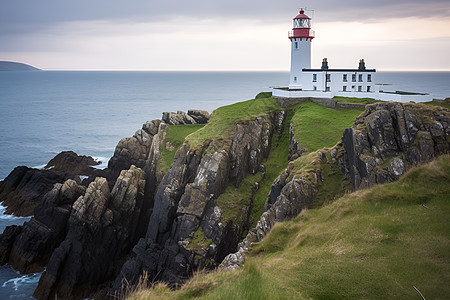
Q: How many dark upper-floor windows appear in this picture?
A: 6